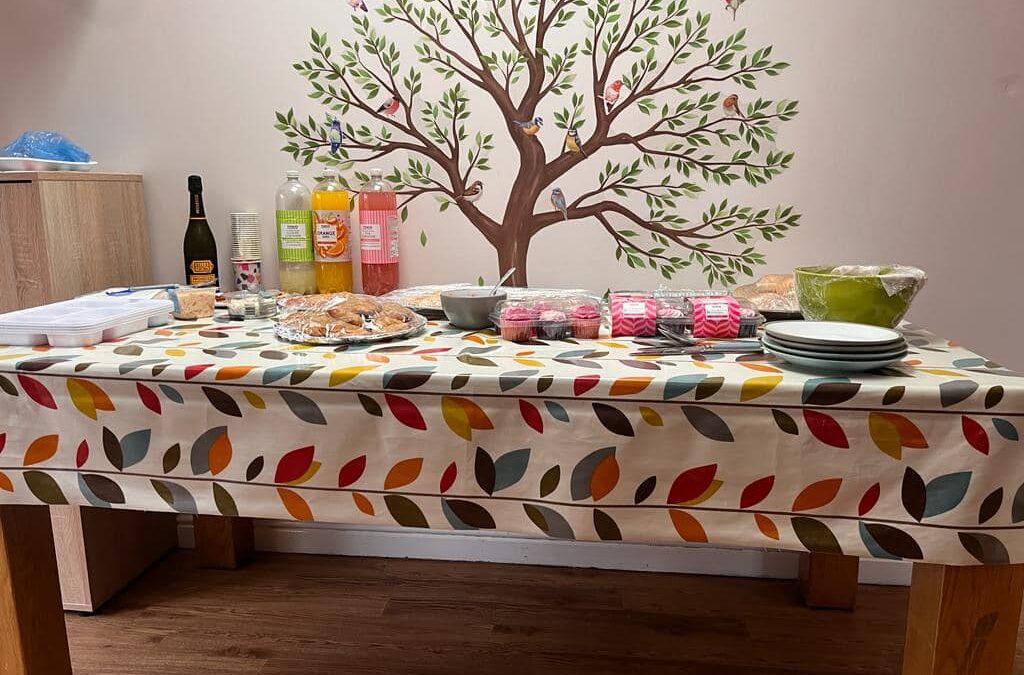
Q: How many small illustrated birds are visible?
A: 10